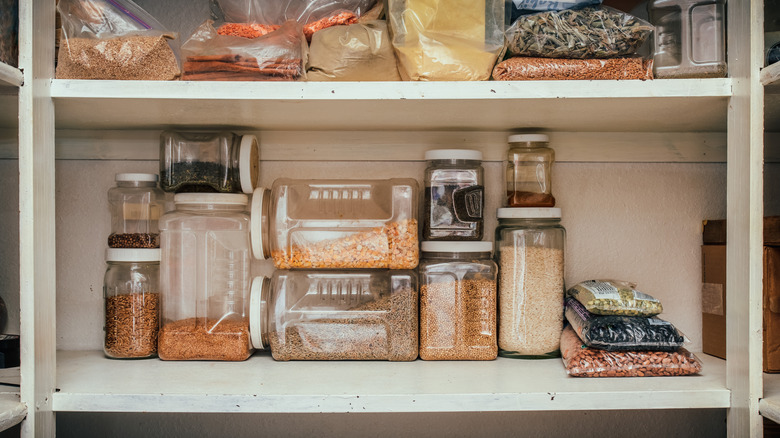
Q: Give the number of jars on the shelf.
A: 10